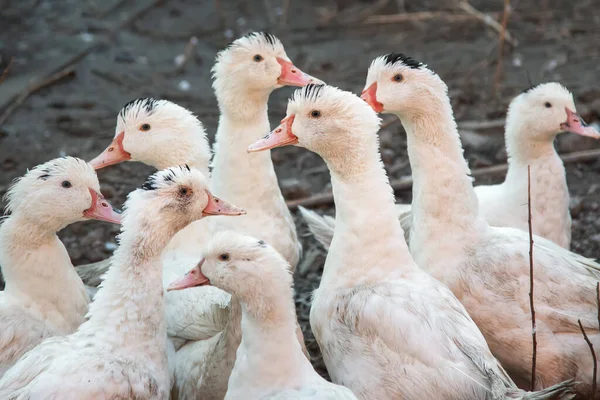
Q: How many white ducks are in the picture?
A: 8